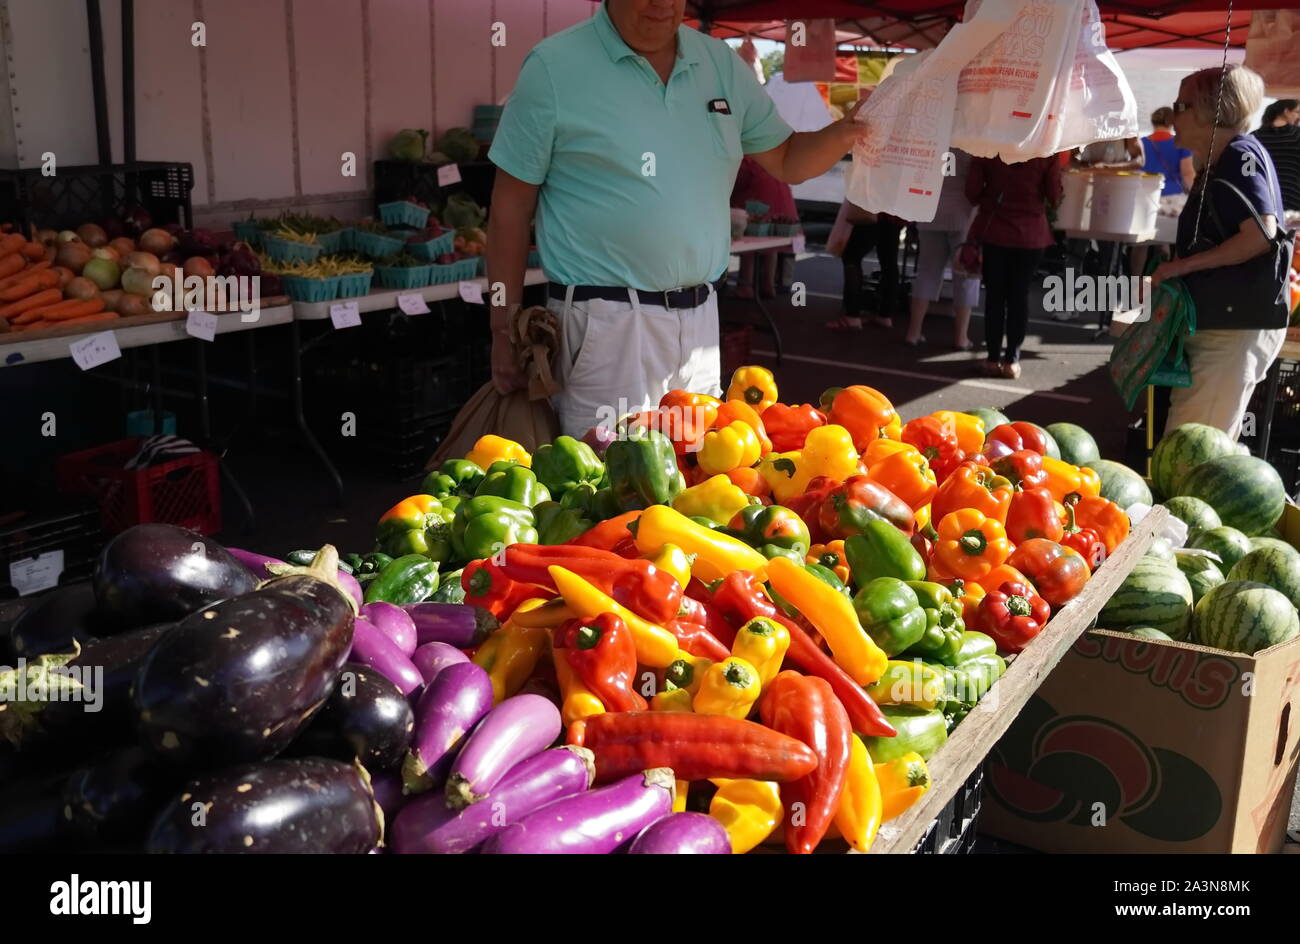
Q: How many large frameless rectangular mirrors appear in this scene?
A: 0